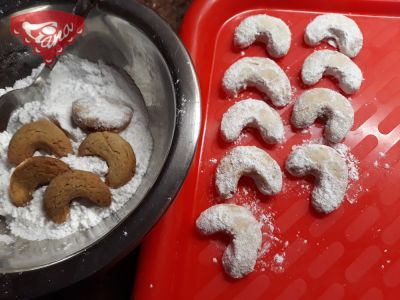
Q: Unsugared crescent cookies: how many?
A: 4